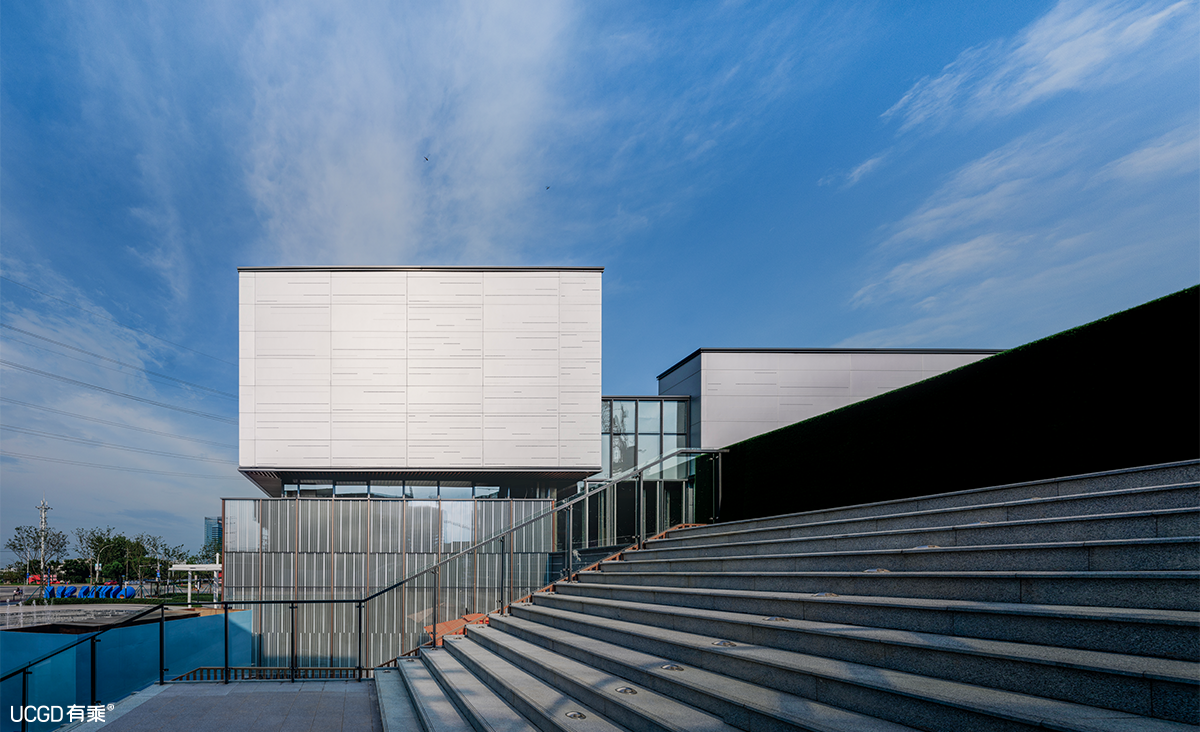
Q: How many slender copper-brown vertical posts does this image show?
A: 10